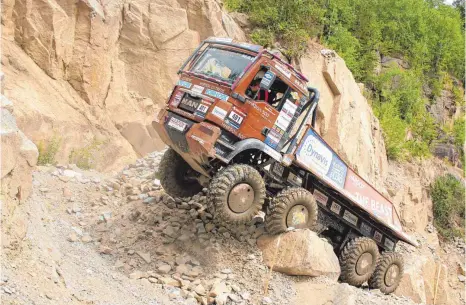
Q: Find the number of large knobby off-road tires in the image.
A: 5